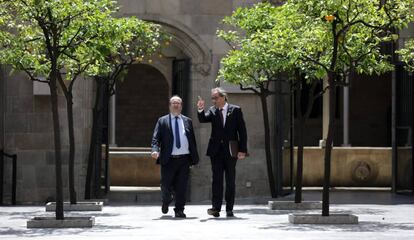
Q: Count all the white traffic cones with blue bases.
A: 0